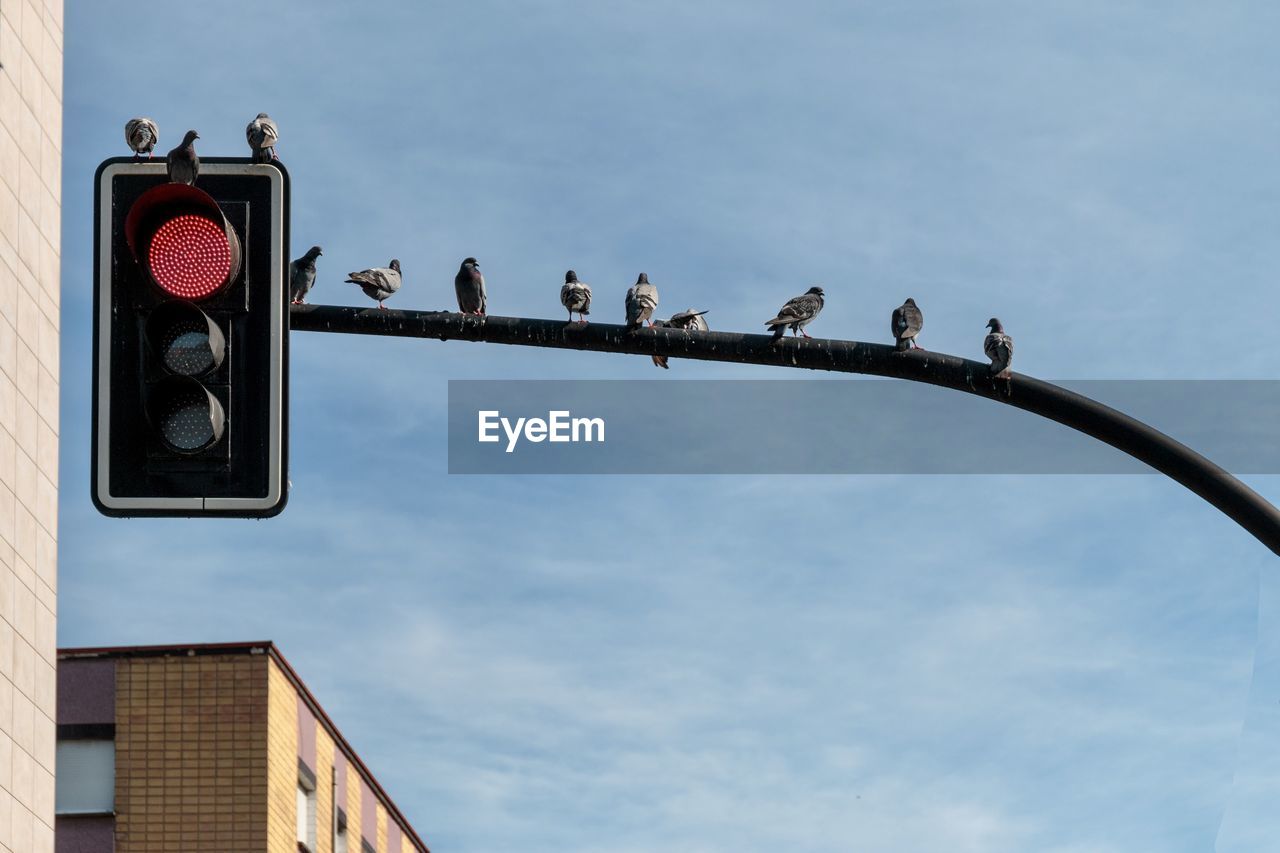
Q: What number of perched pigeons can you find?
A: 12